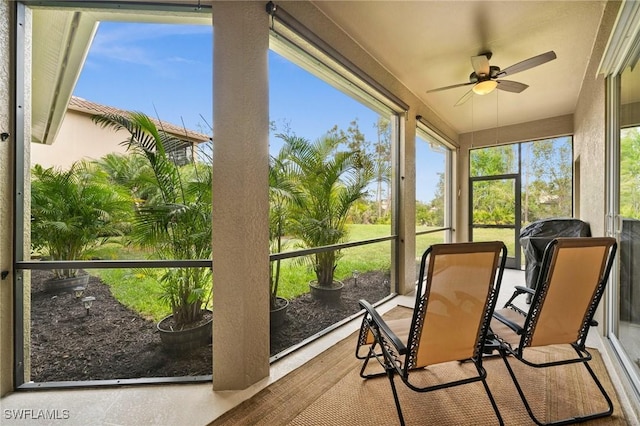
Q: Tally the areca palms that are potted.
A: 4